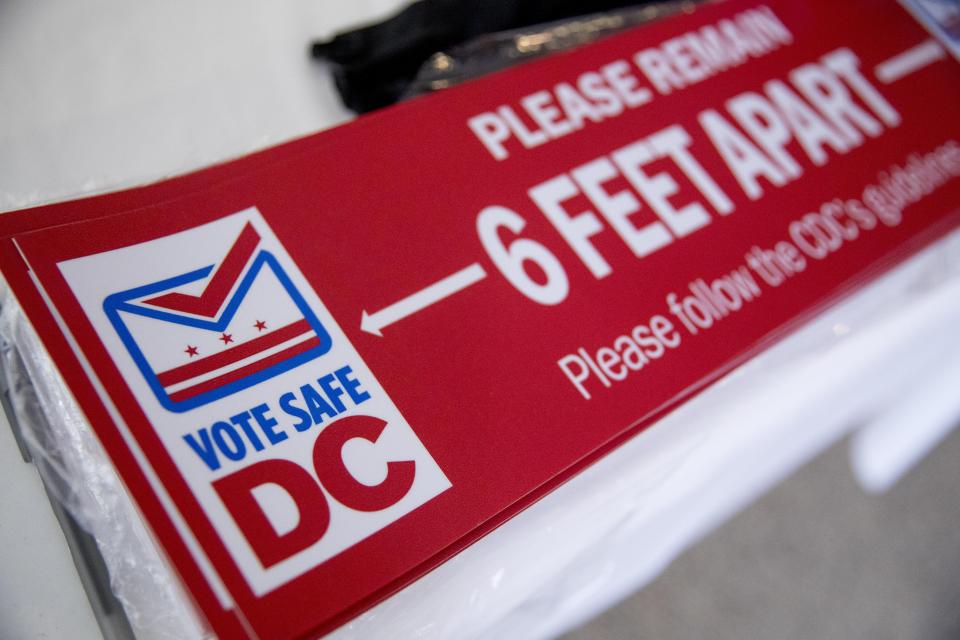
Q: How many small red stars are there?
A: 3